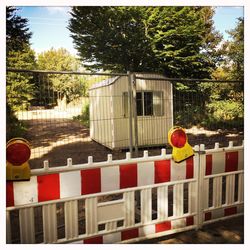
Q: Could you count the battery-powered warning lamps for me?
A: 2